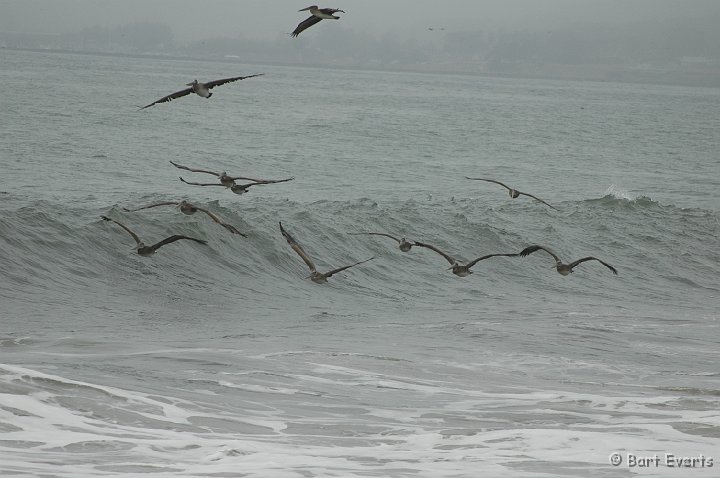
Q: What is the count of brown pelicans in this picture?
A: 11